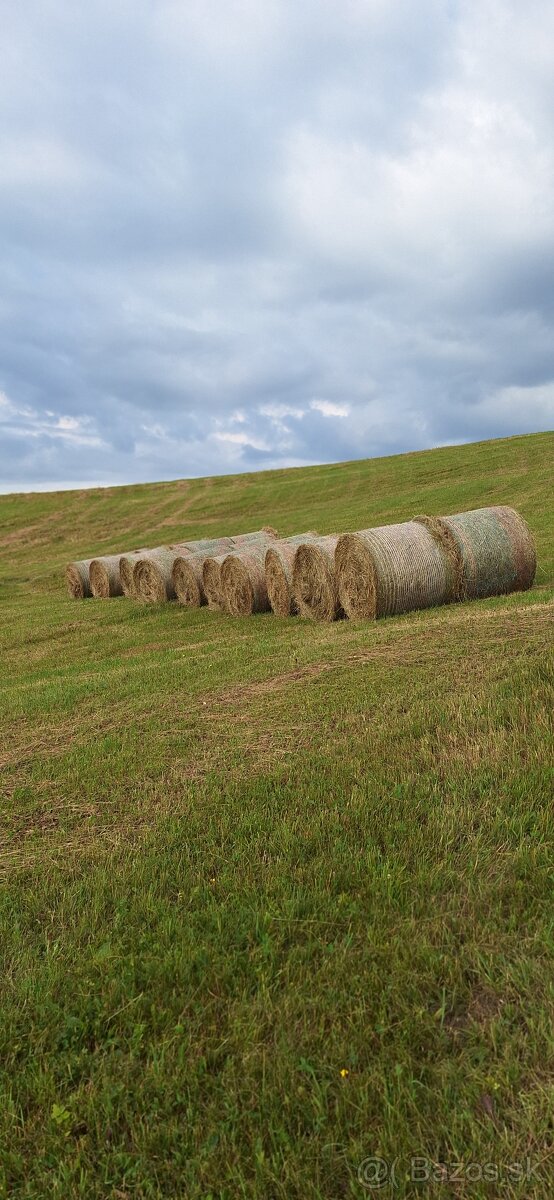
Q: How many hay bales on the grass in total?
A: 11